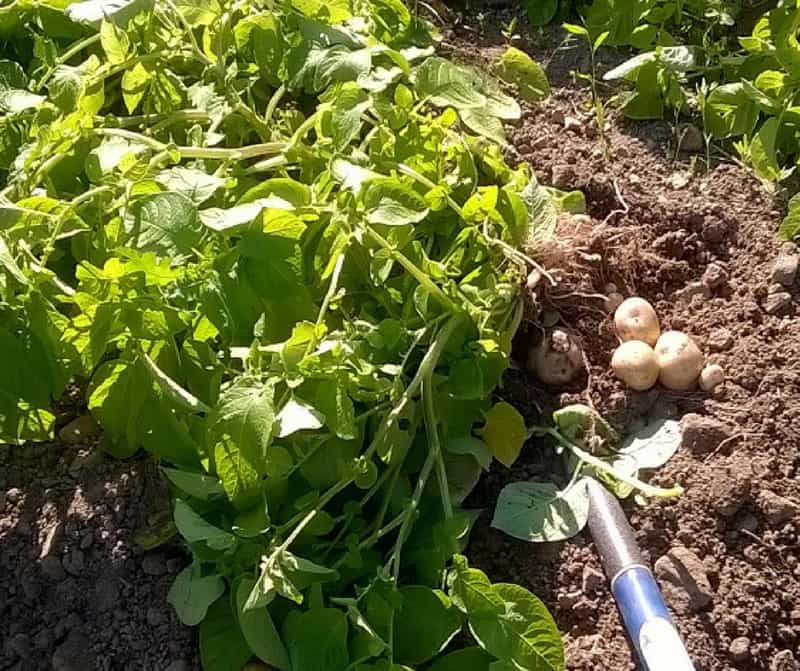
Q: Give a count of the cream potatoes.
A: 4